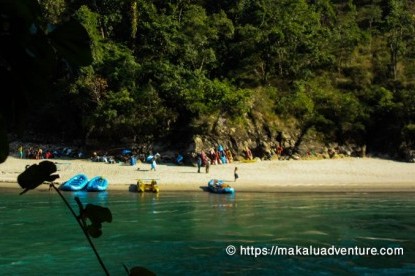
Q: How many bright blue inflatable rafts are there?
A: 3